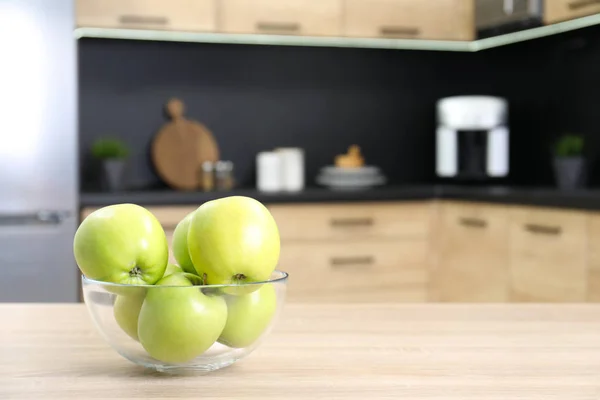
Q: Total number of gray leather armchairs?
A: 0